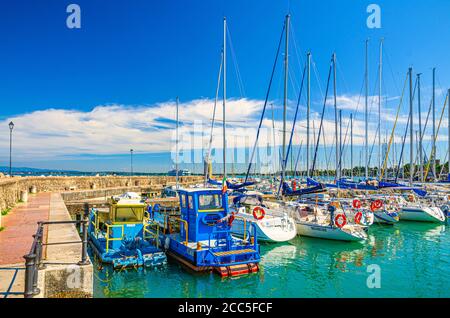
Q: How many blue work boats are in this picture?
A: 2